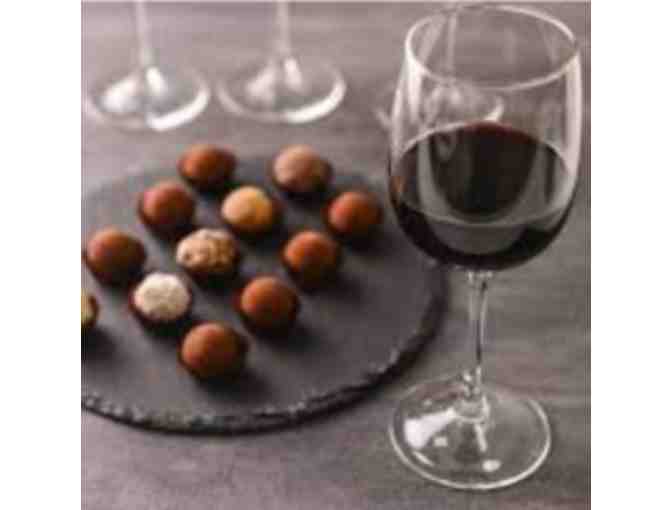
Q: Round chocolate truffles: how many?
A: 12